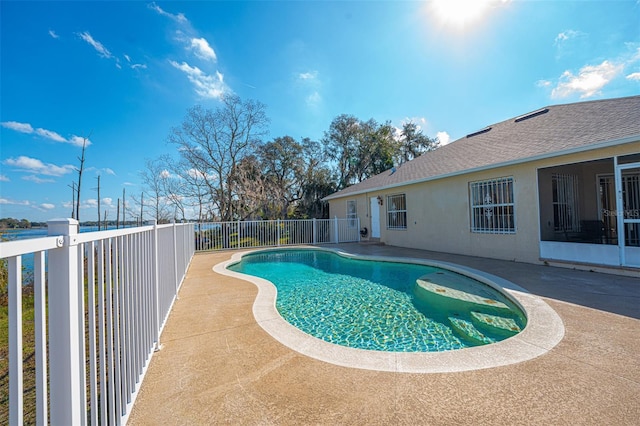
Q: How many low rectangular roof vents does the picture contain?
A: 2